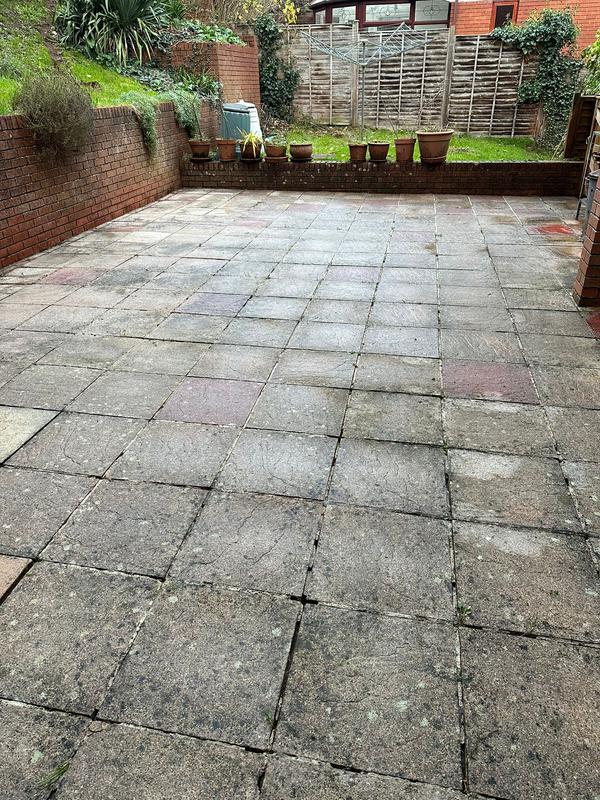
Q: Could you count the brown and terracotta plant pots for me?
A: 9